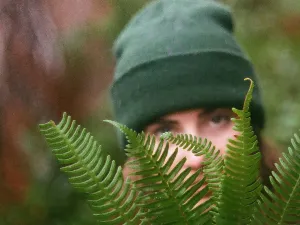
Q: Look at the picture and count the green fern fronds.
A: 5